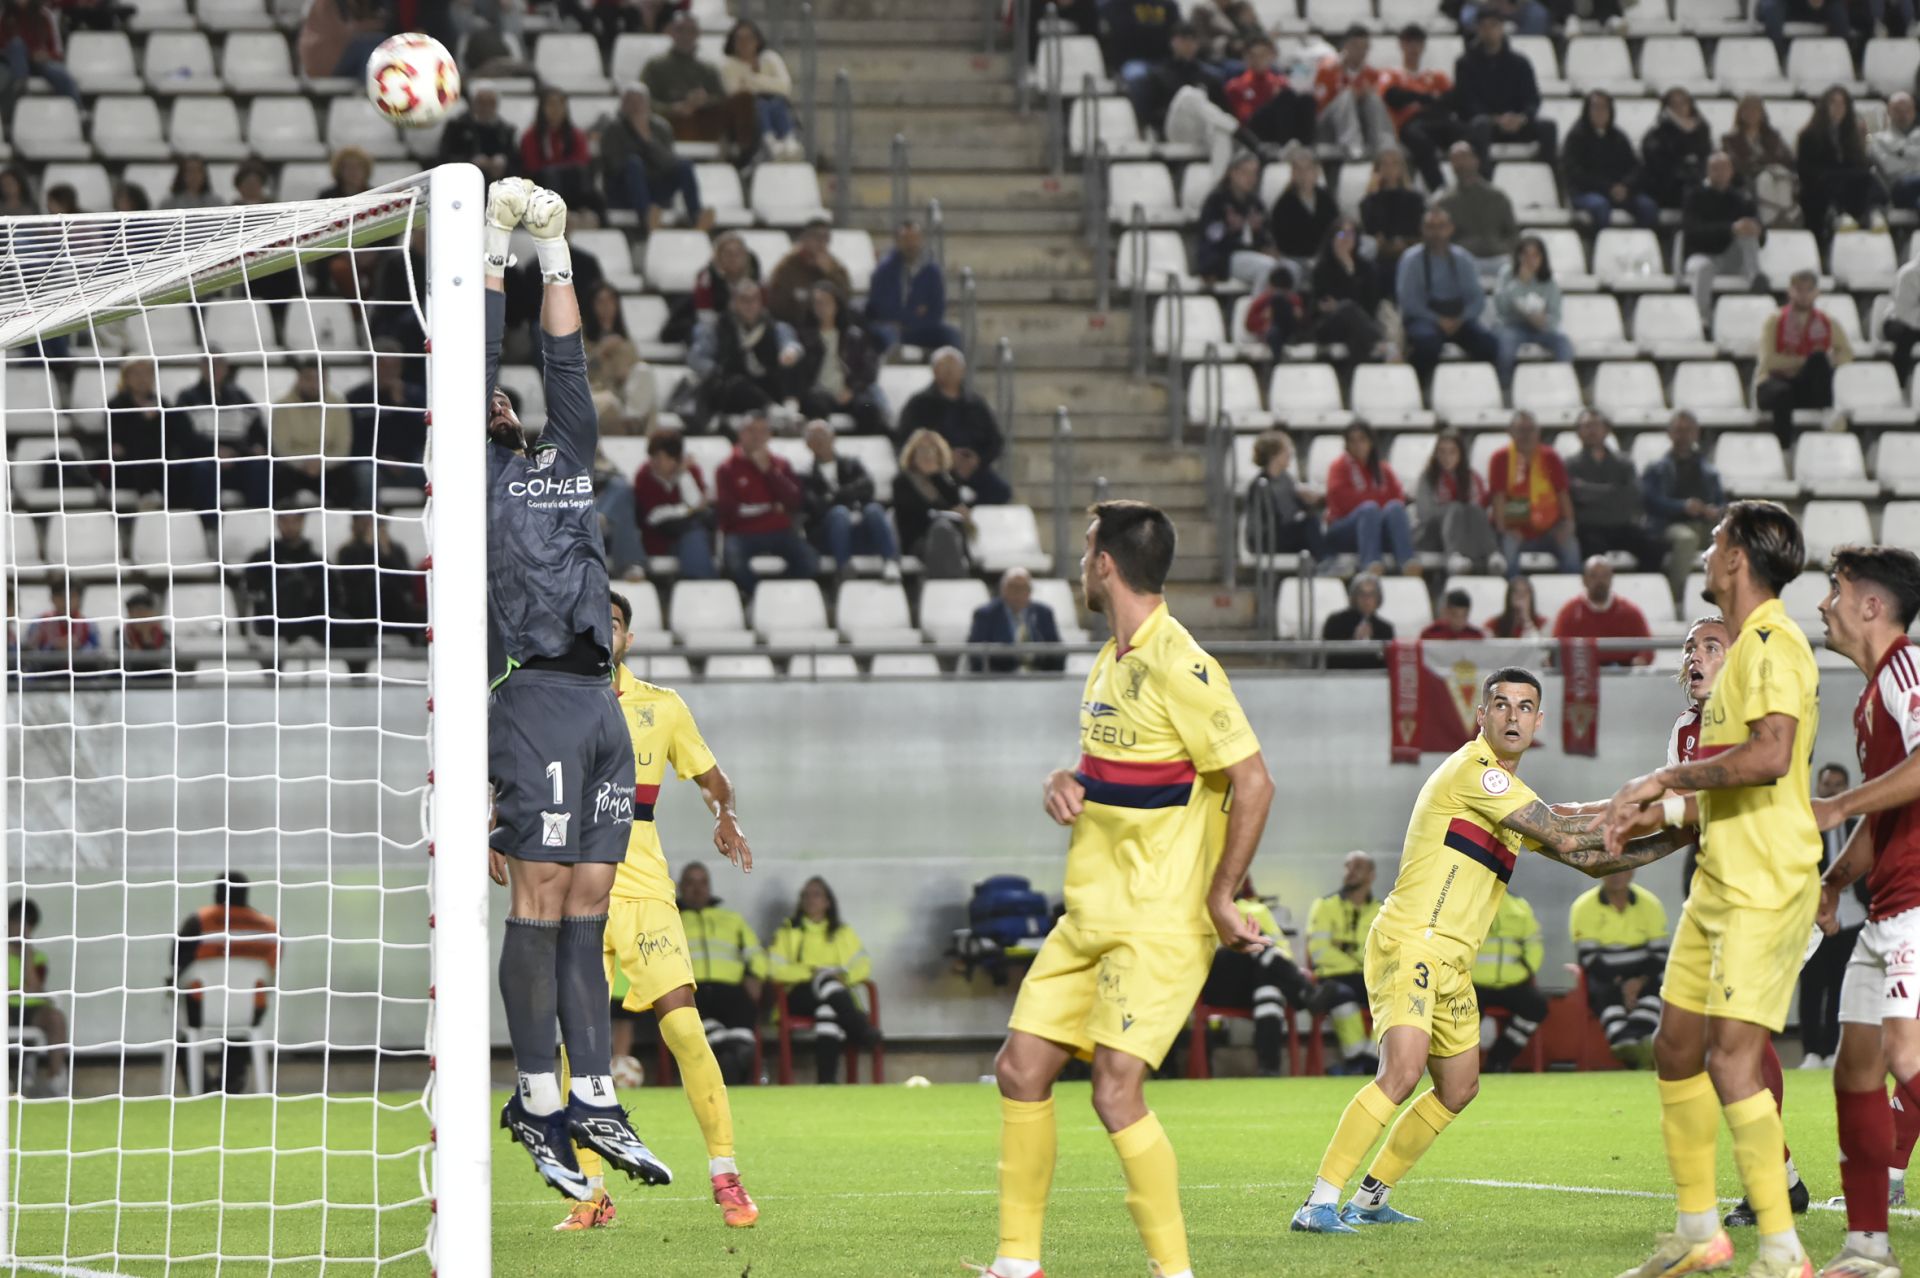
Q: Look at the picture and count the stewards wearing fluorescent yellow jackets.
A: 6